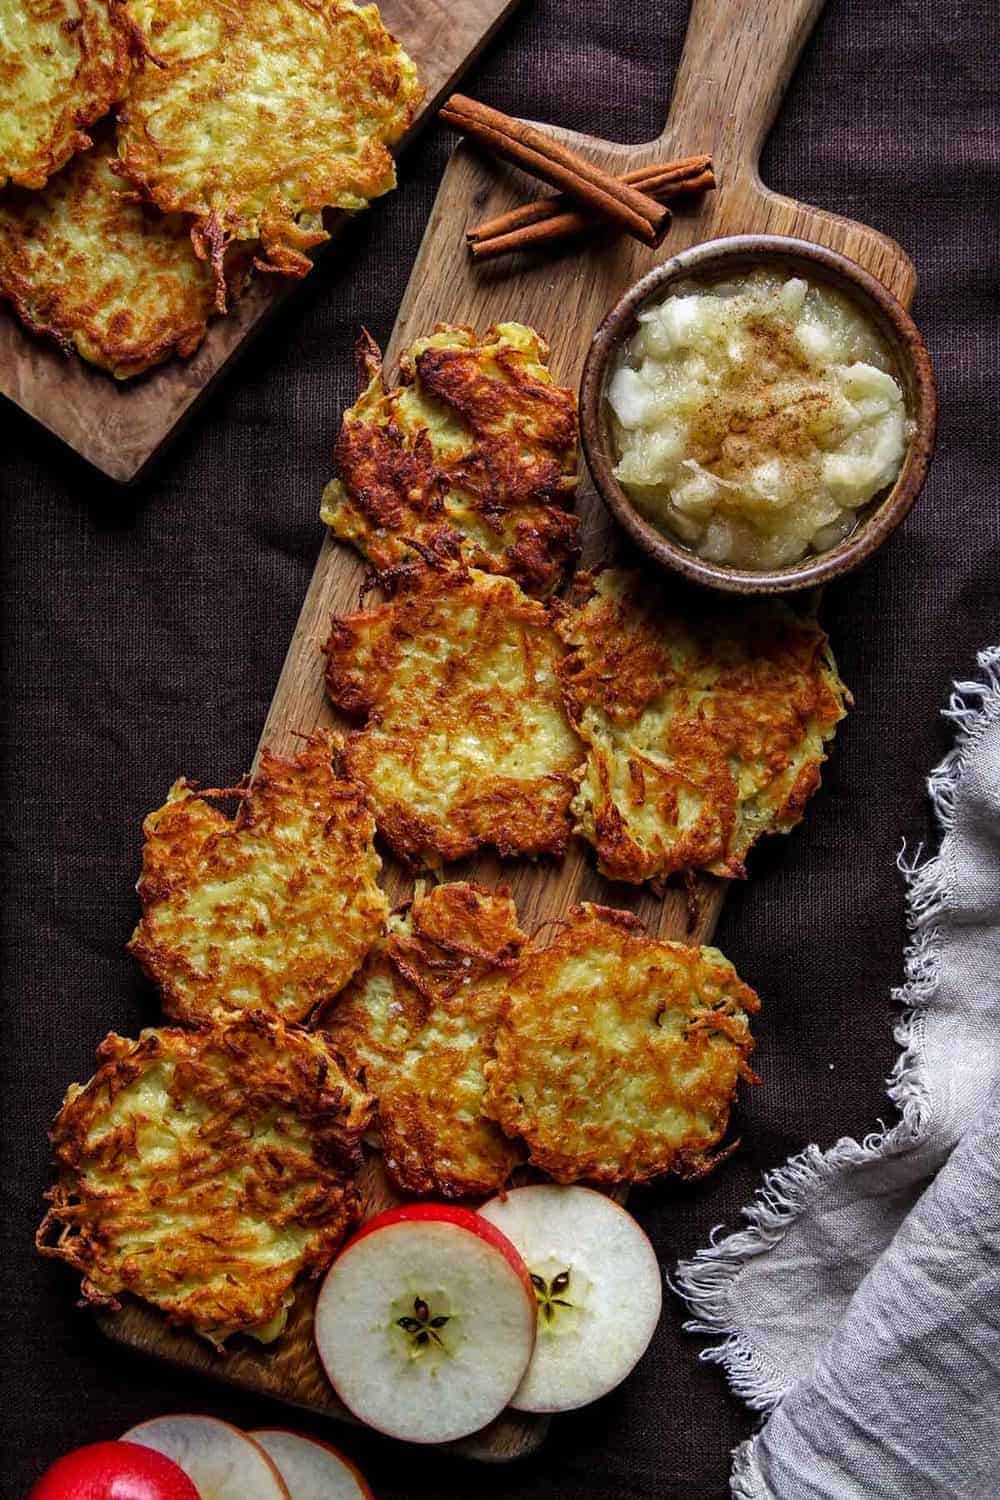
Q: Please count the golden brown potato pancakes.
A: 10